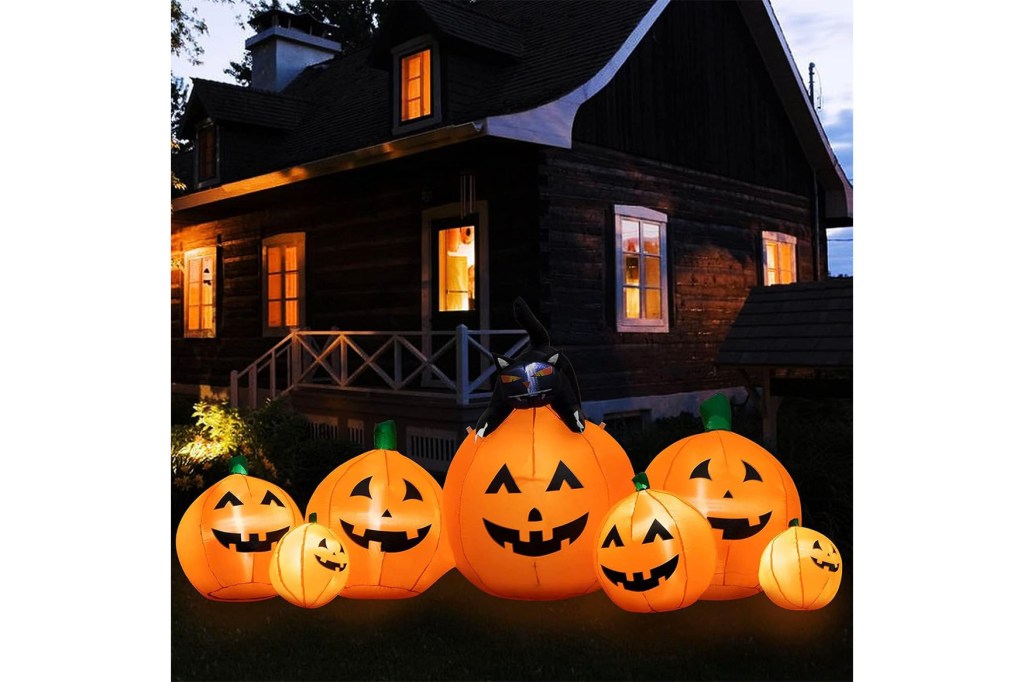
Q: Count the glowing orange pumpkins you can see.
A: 7